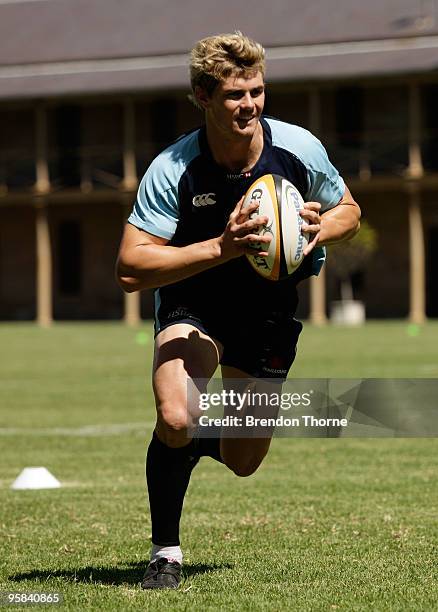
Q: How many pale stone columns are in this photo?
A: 4